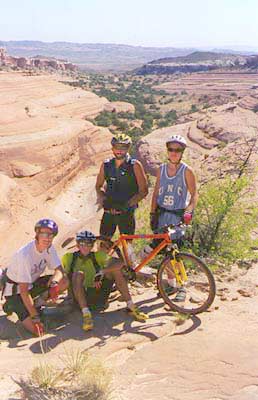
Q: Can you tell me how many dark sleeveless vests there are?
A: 1